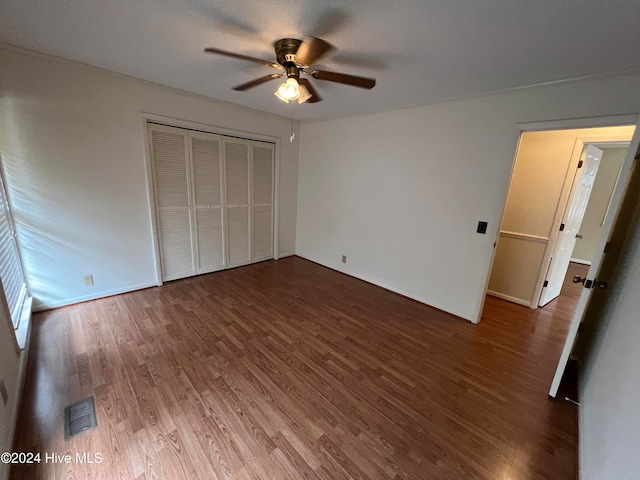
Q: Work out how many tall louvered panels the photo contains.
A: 4